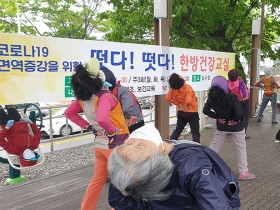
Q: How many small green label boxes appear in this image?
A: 3